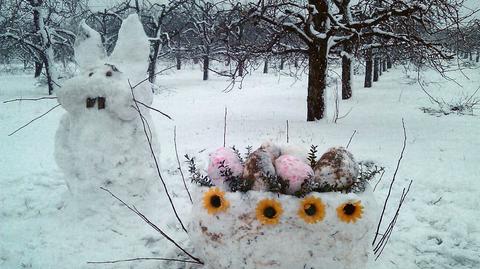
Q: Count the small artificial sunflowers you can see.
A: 4